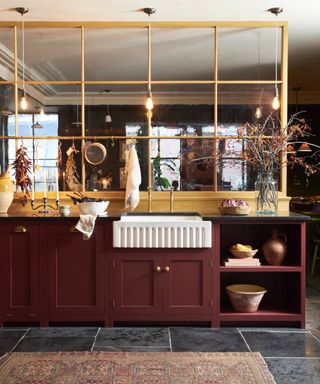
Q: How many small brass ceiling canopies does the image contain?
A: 3